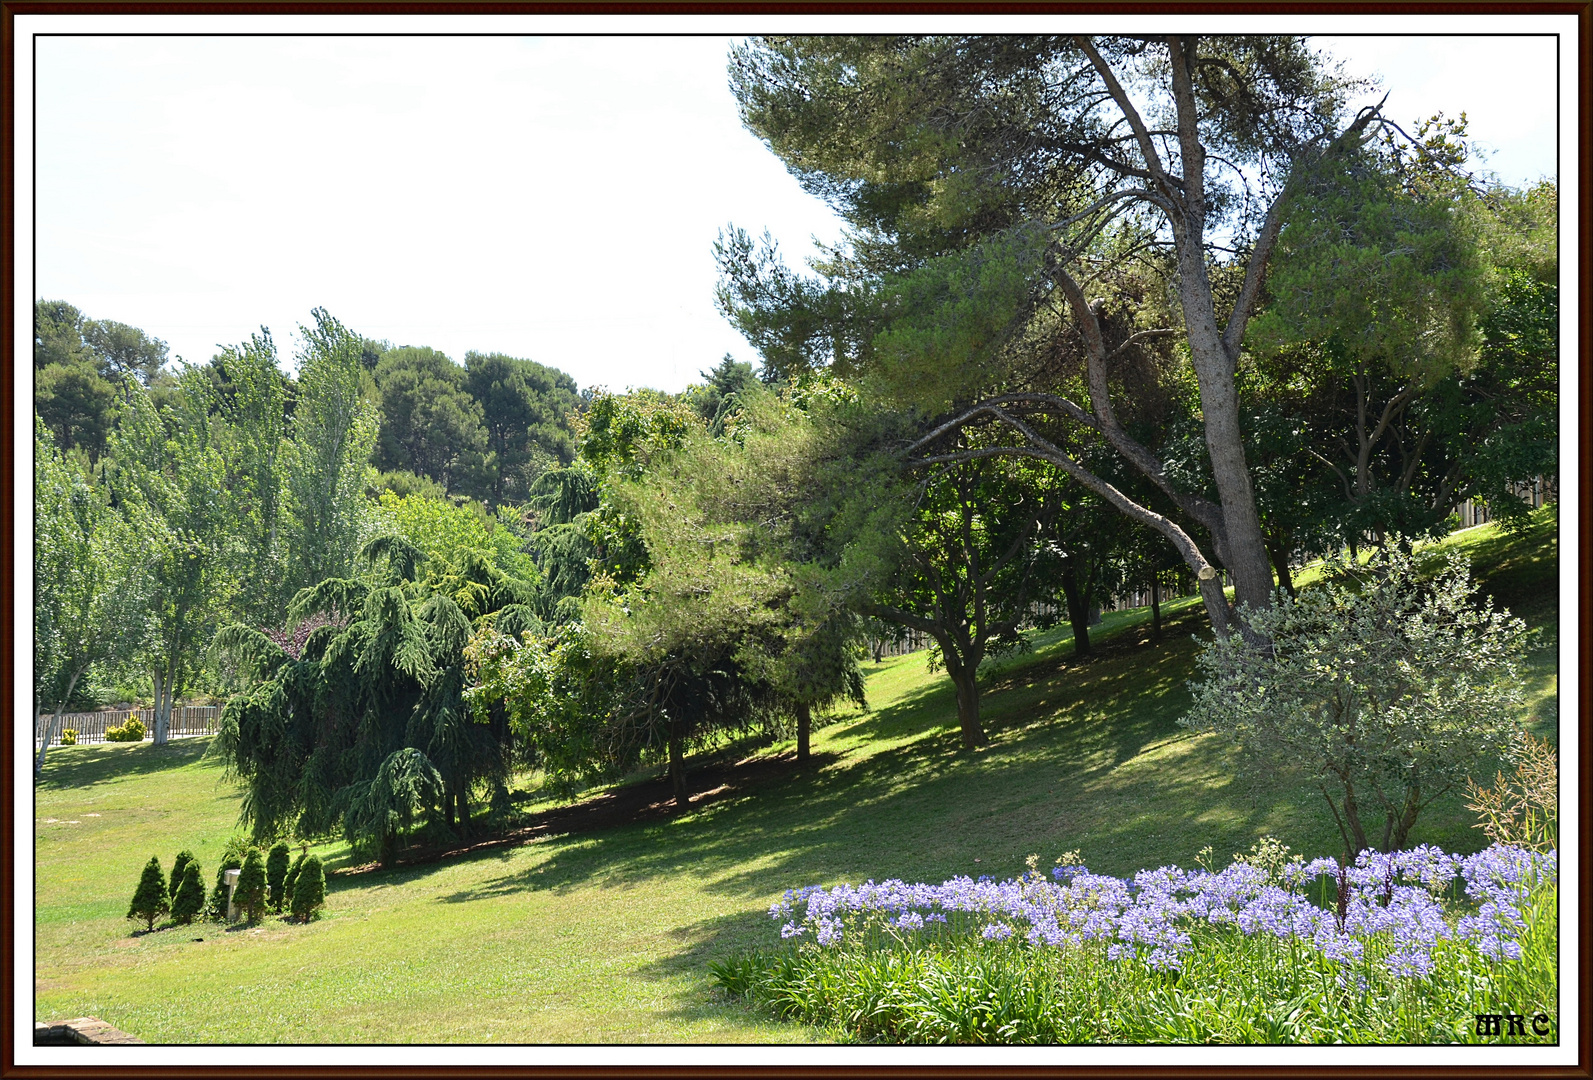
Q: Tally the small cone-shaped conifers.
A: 8